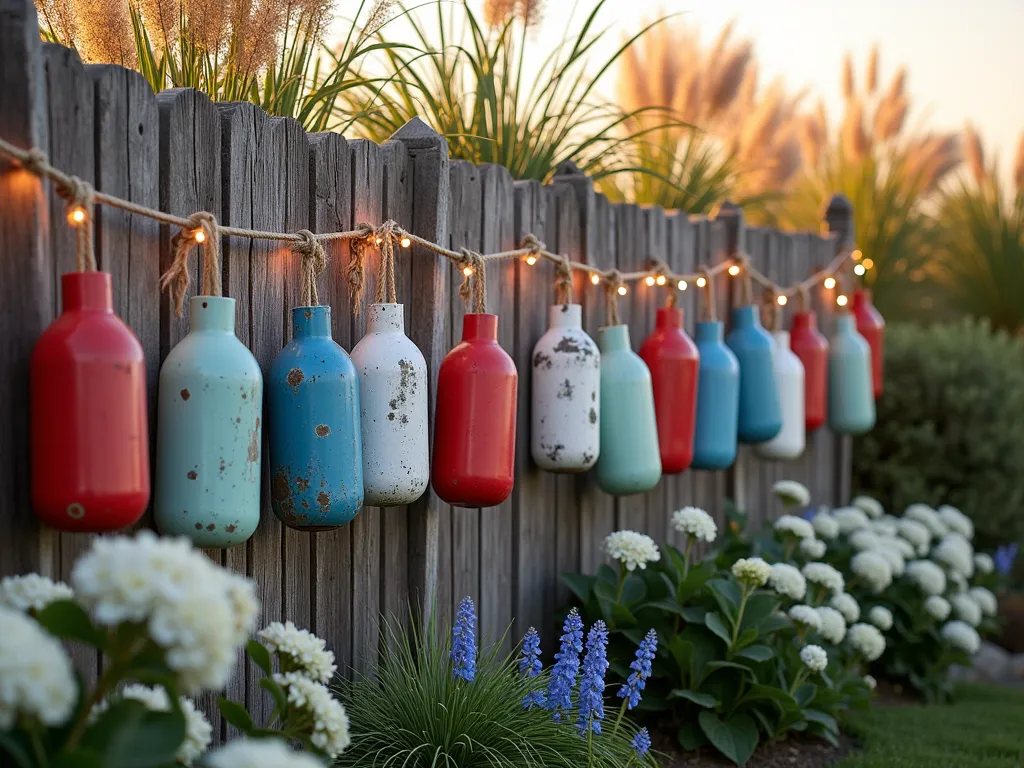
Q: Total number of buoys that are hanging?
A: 14